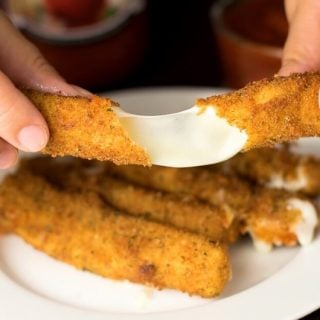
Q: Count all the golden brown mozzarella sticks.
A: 5